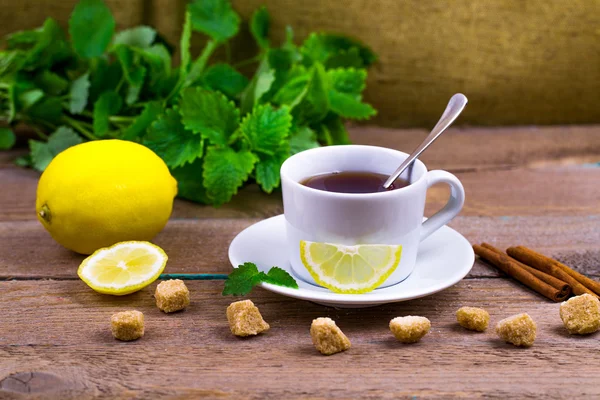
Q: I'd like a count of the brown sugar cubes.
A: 8